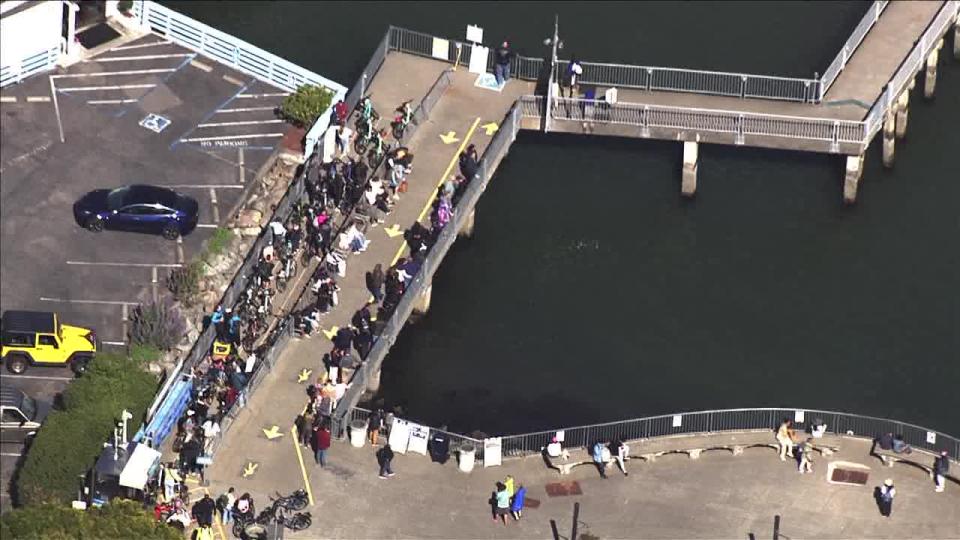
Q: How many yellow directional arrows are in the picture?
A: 5